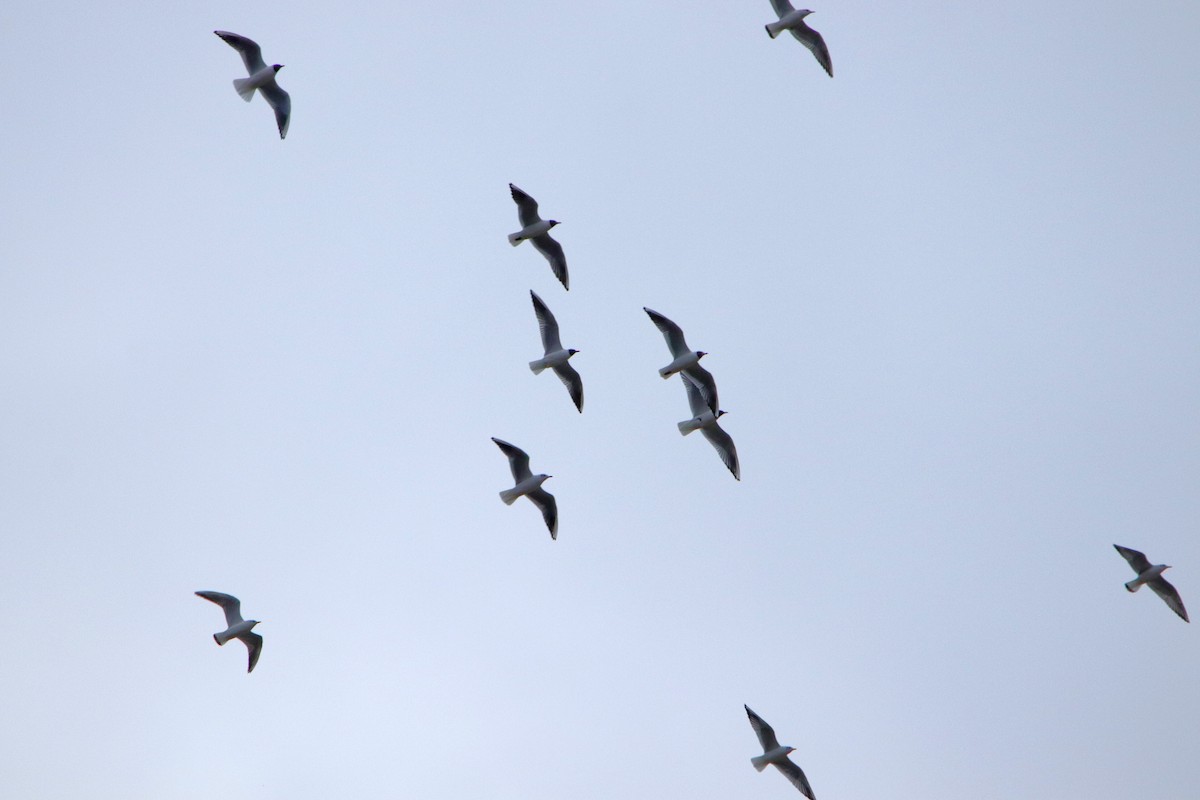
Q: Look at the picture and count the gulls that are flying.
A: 10